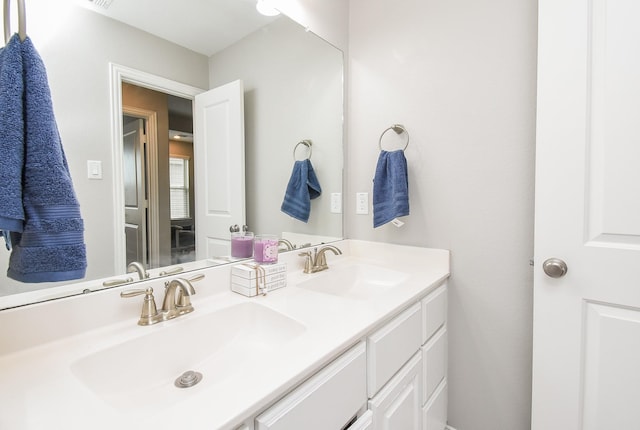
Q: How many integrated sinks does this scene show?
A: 2